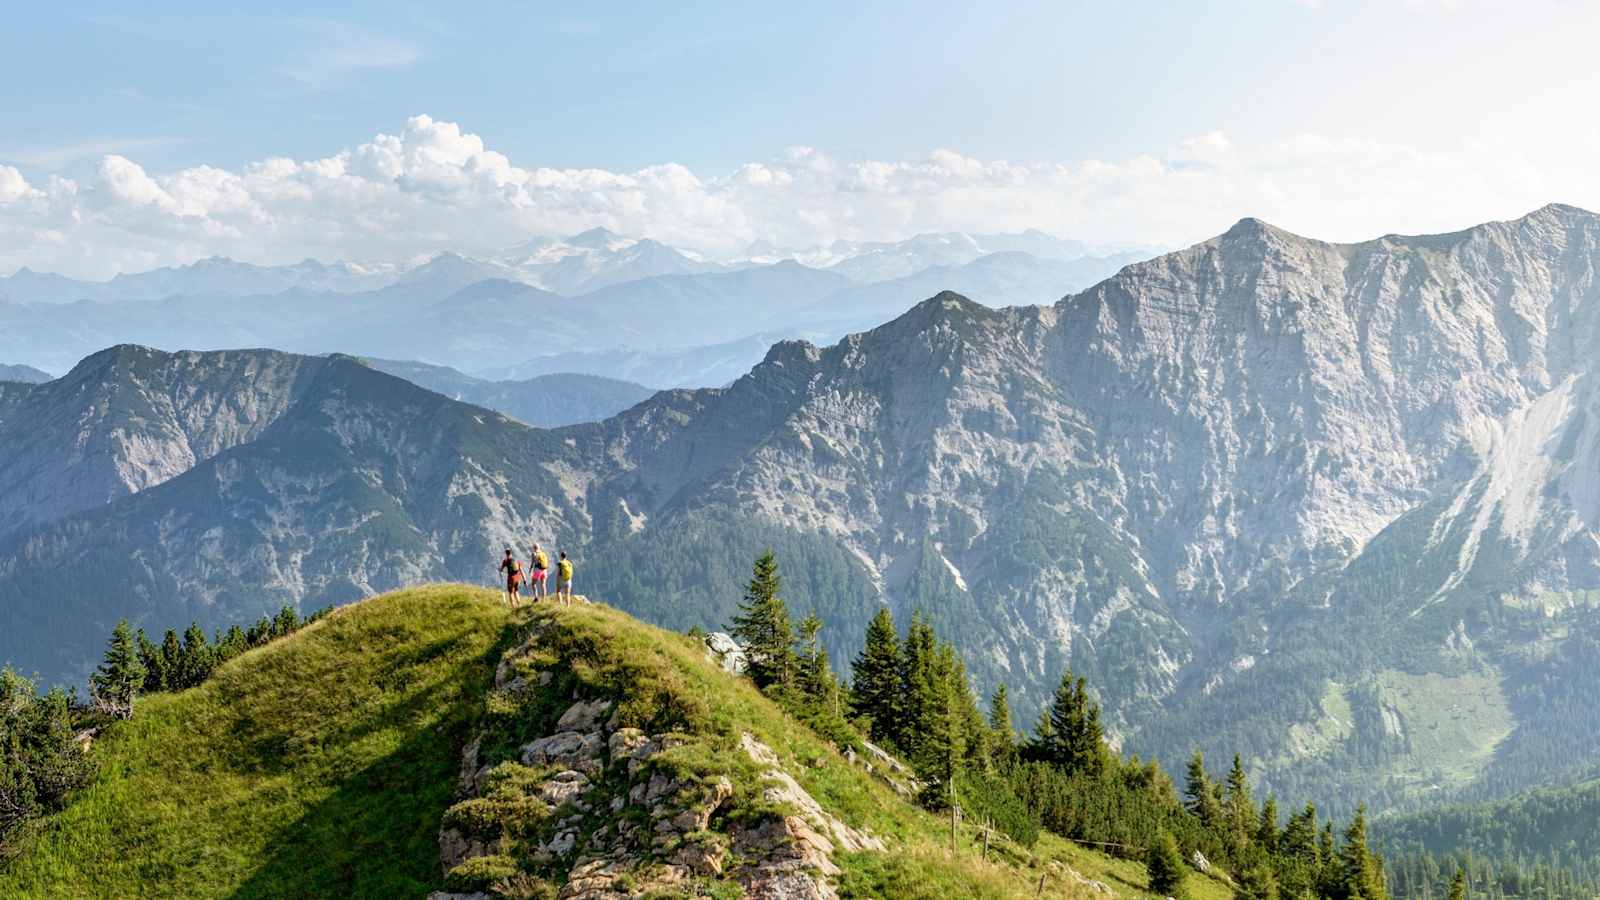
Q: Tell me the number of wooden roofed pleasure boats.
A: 0